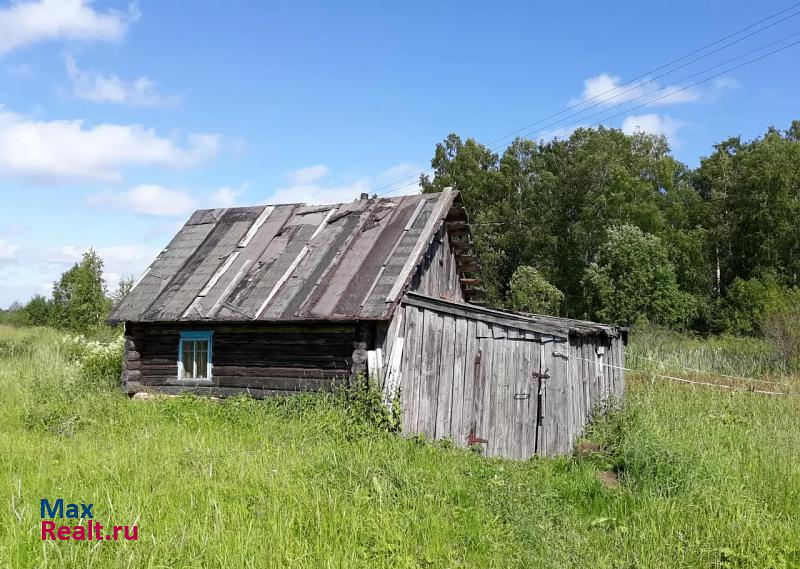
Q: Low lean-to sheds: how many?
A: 1